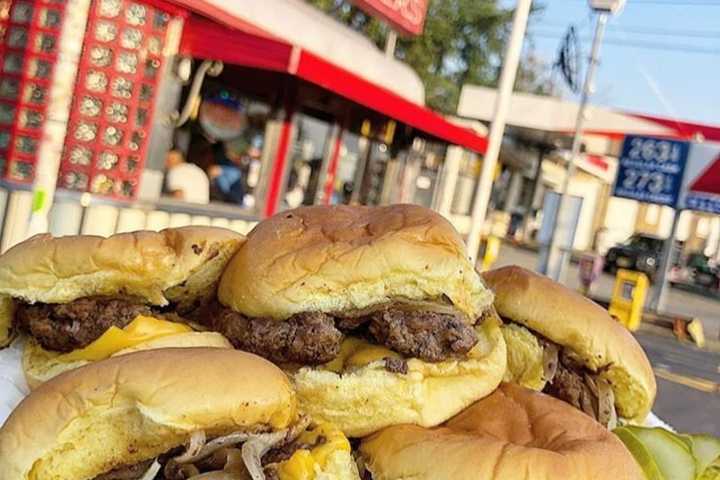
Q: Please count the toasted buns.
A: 5